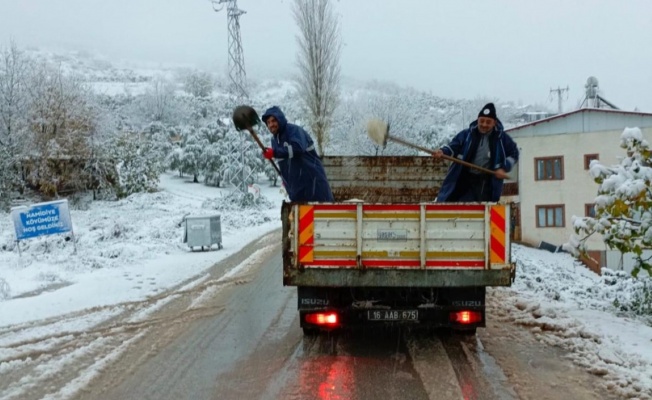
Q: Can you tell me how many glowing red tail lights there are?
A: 2